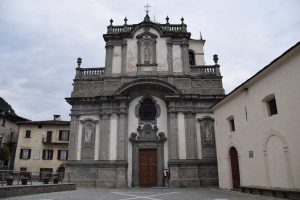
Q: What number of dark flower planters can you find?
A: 4